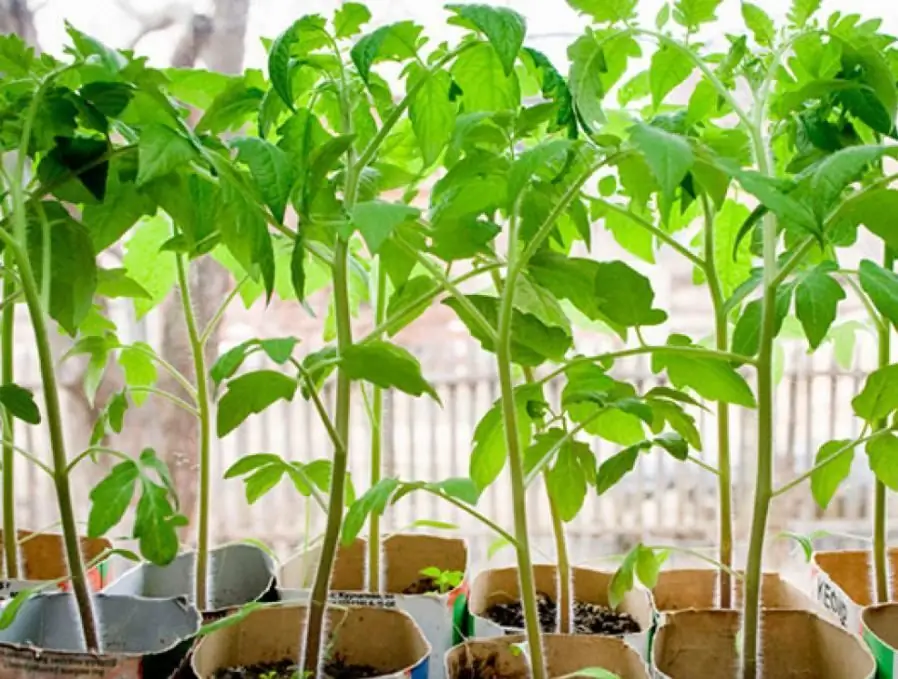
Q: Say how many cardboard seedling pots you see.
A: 11